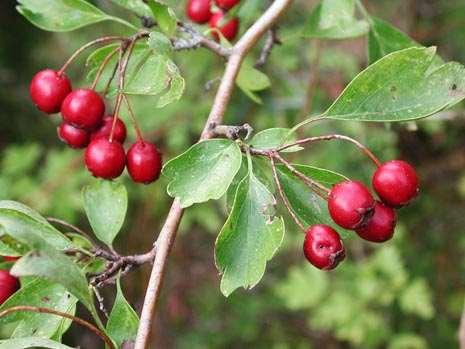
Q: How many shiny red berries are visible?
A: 14